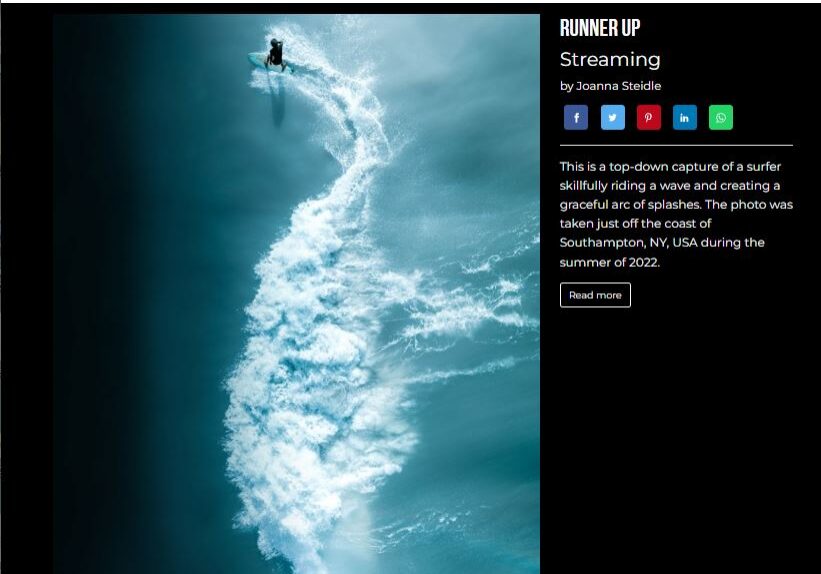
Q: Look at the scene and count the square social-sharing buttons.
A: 5